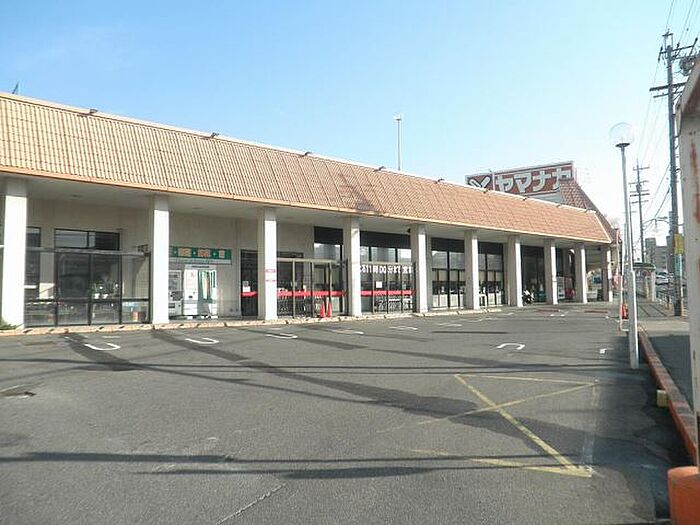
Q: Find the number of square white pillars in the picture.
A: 10